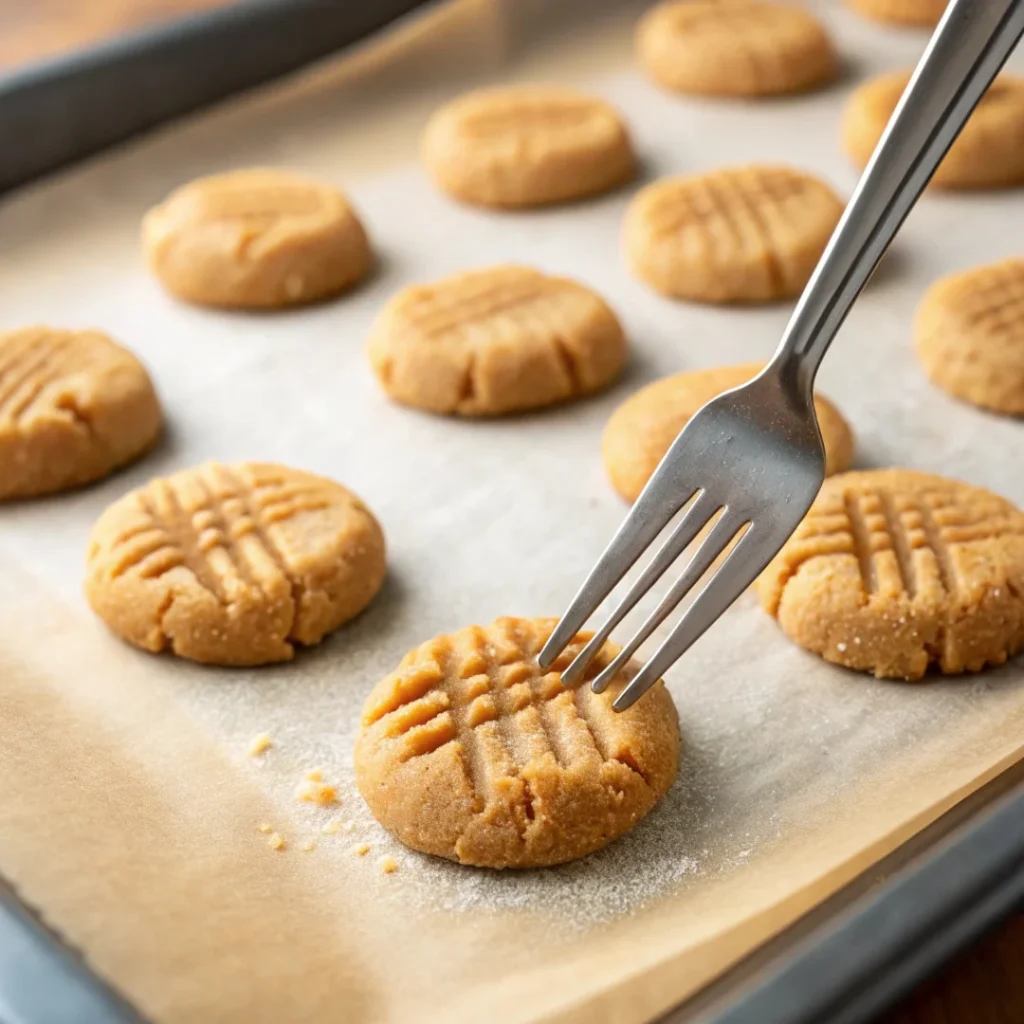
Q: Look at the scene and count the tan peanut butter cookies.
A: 13